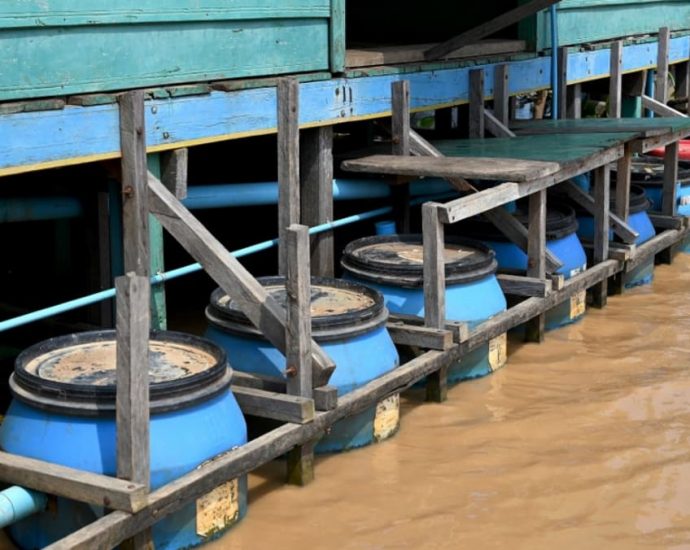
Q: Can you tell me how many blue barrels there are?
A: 6